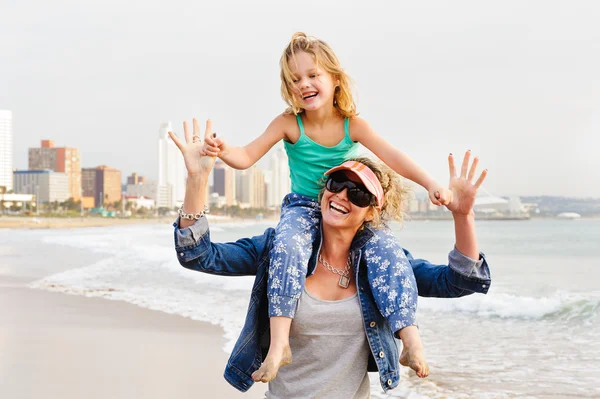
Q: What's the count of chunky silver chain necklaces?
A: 1